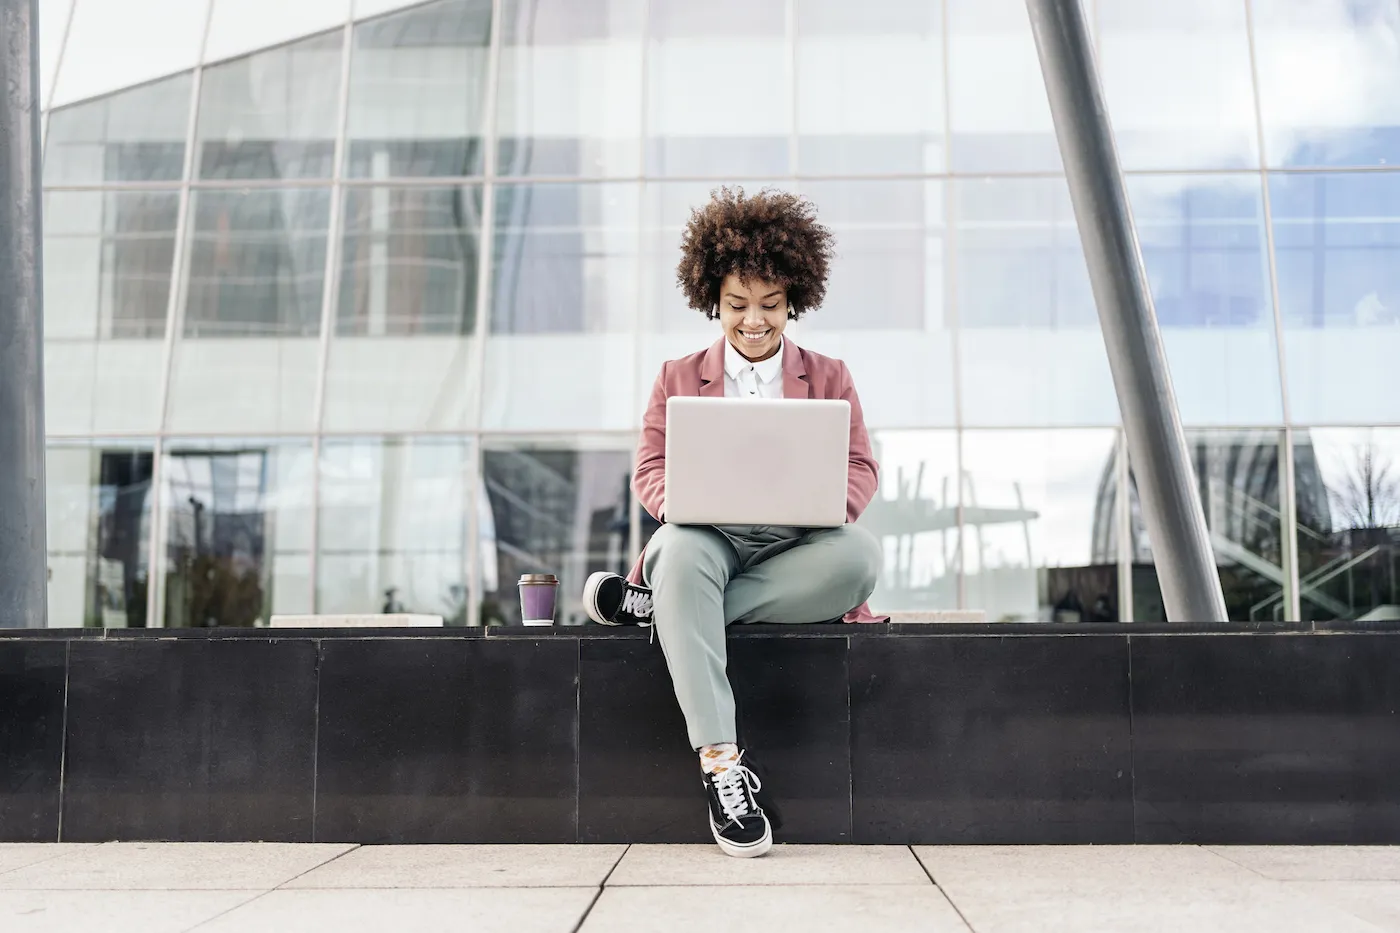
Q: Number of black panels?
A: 6